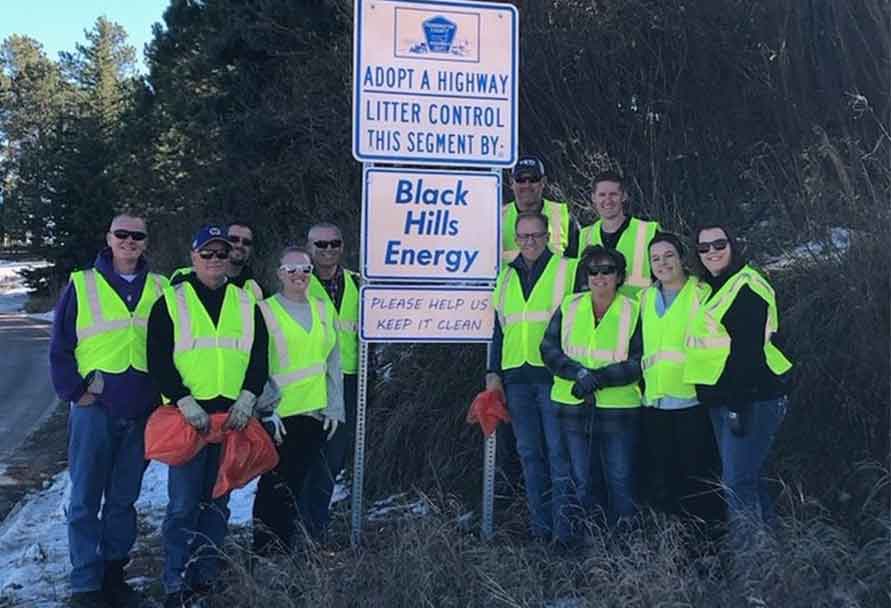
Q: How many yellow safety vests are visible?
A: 11